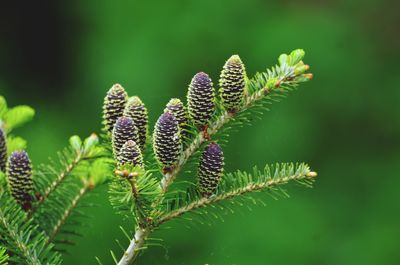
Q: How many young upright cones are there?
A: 11